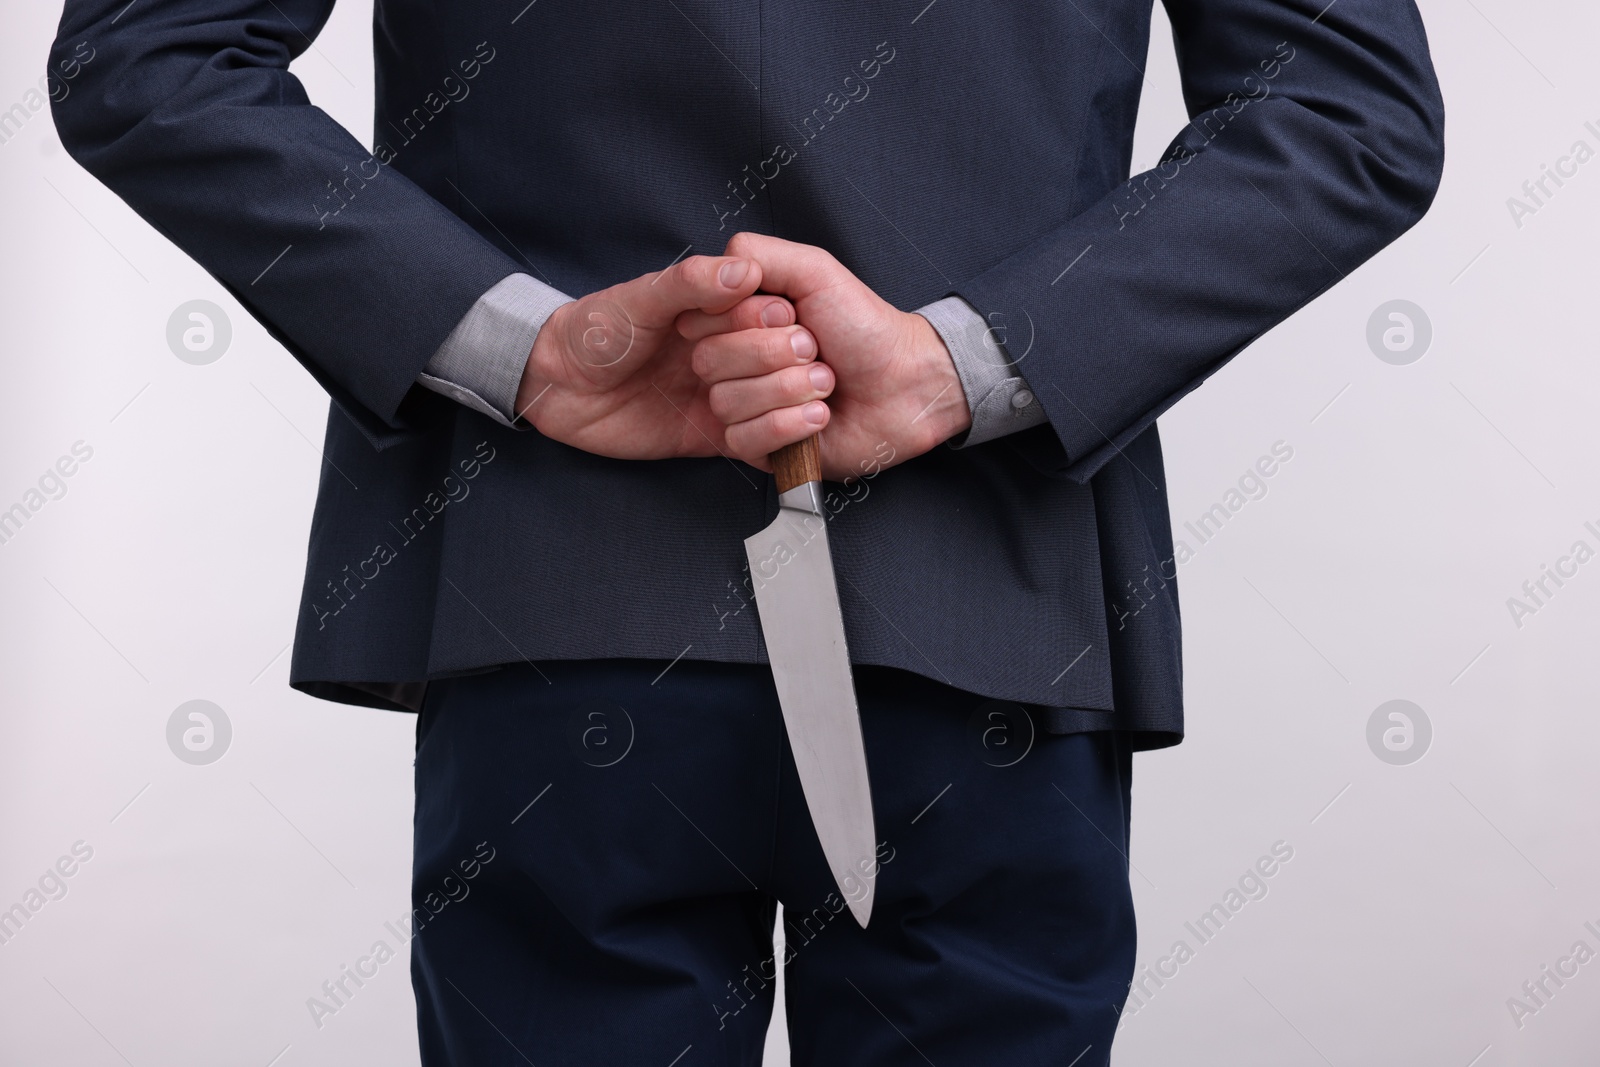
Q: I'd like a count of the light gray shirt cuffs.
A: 2